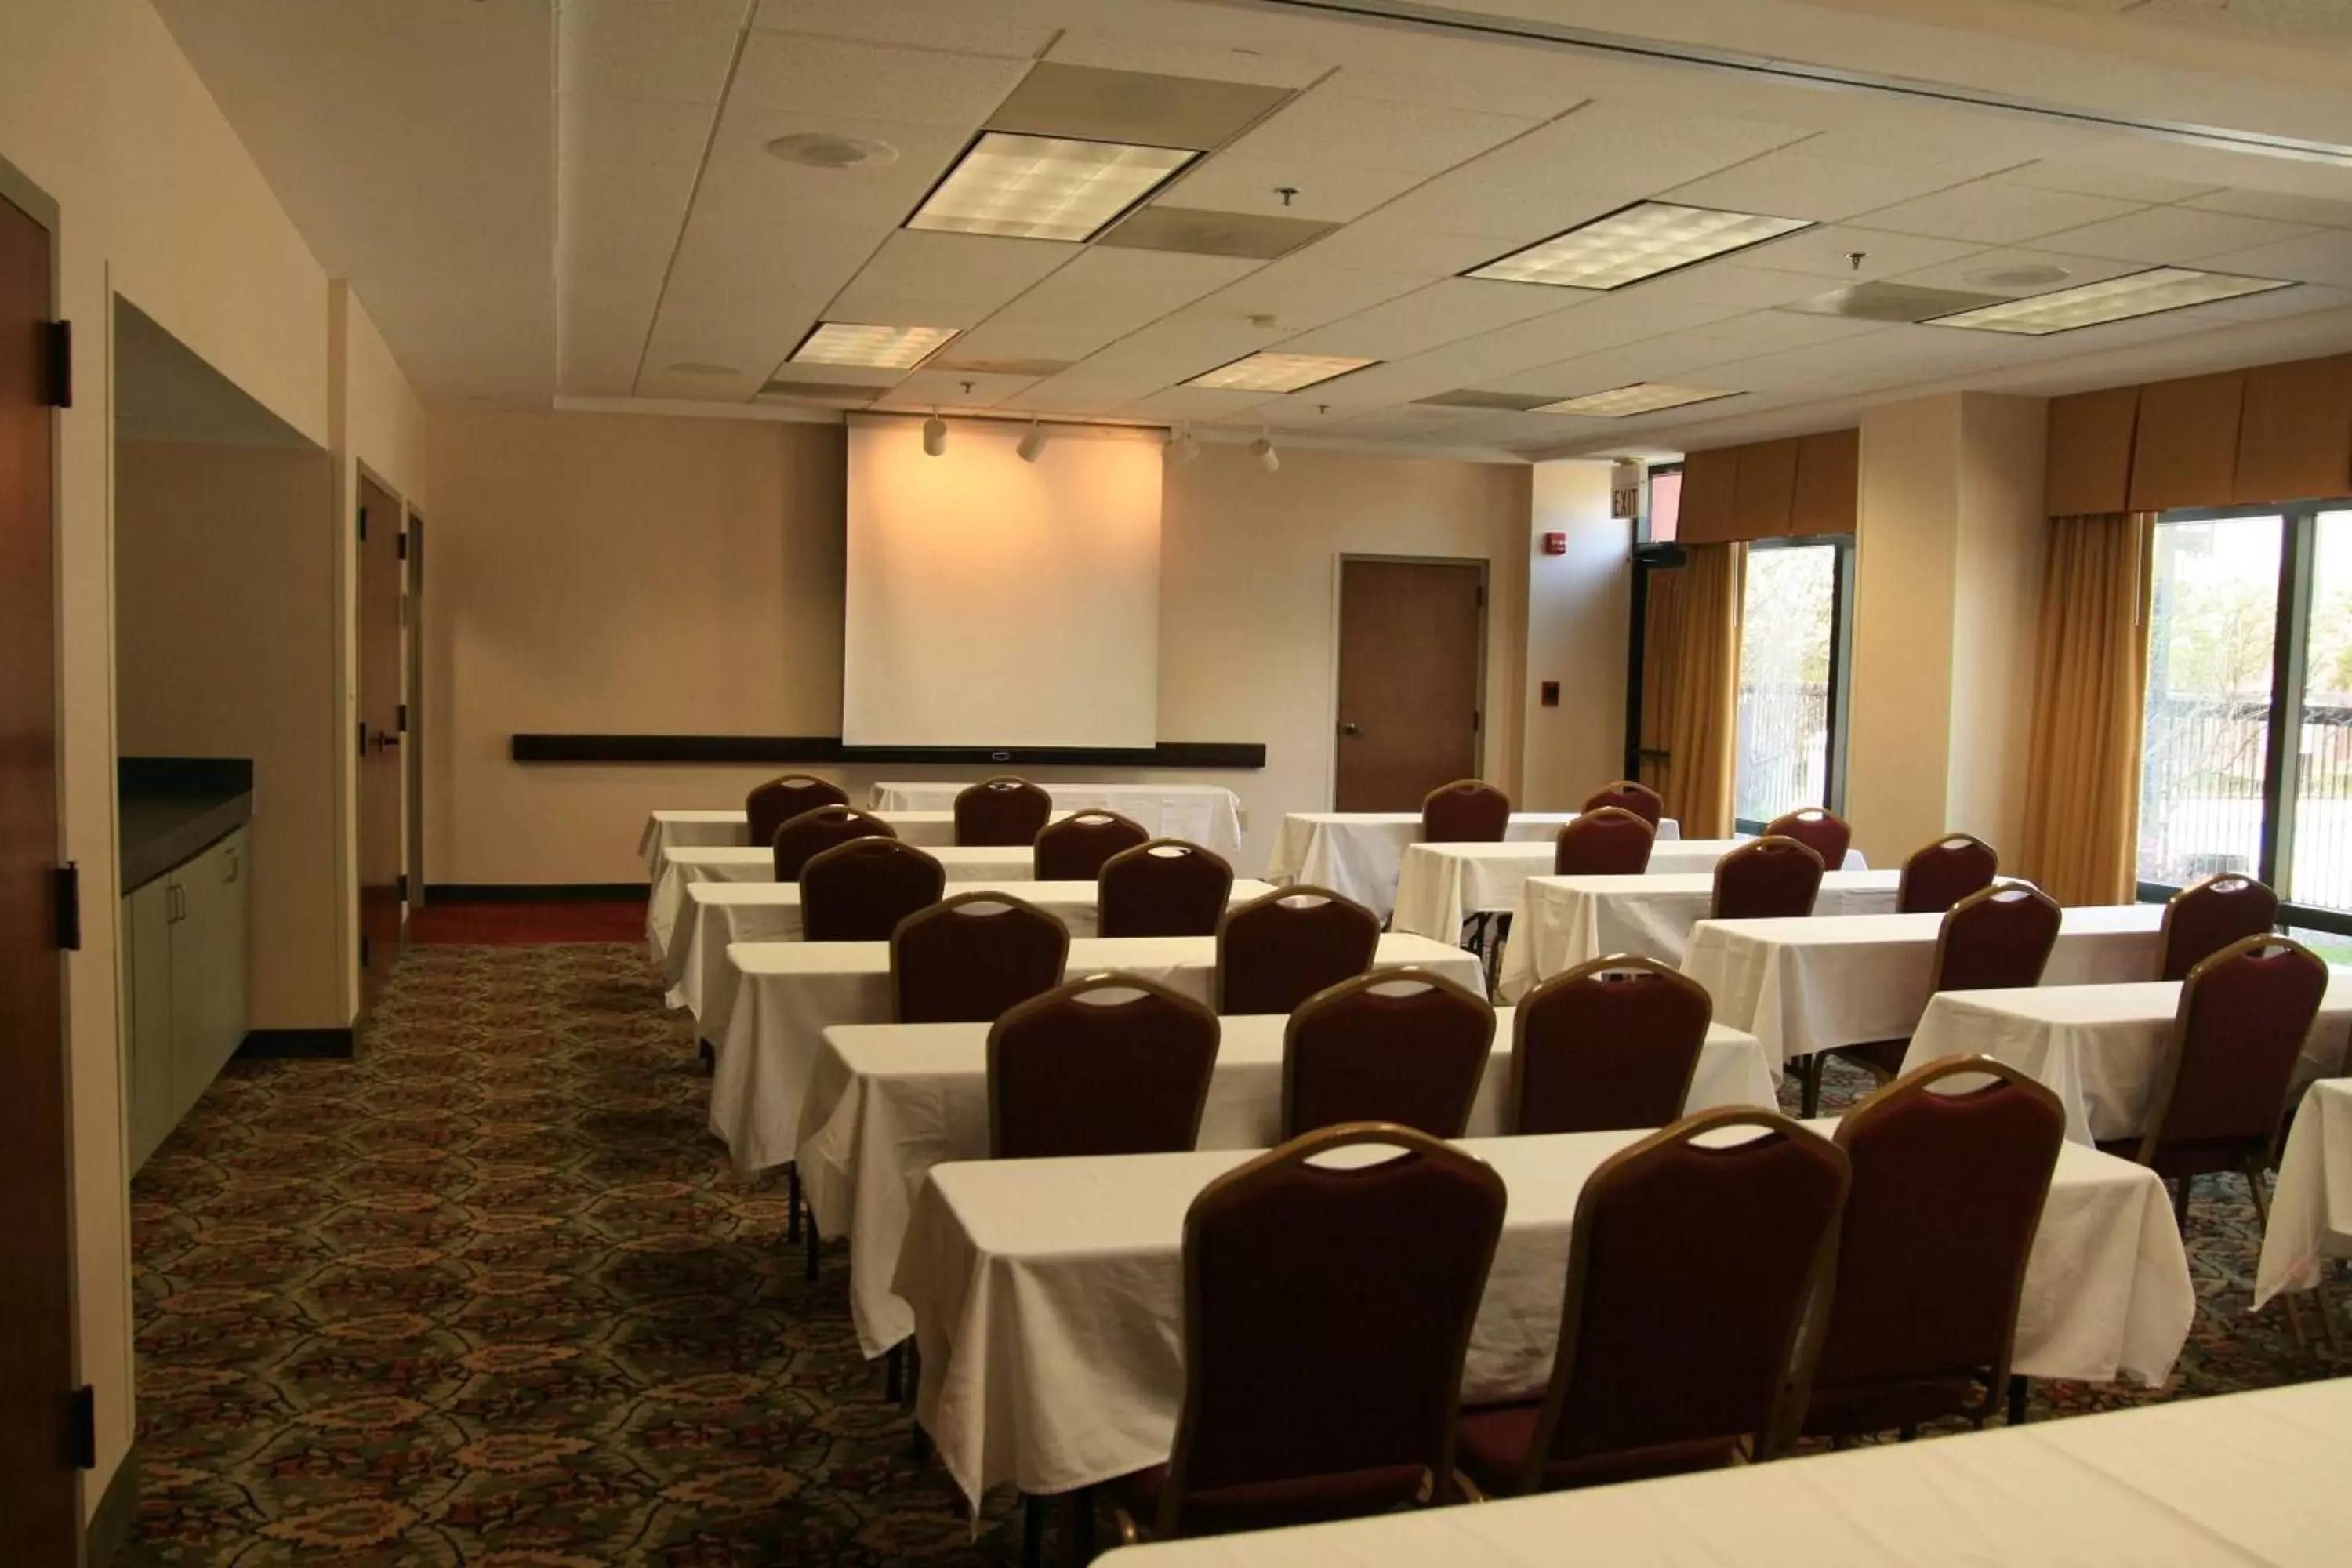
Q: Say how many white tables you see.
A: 14